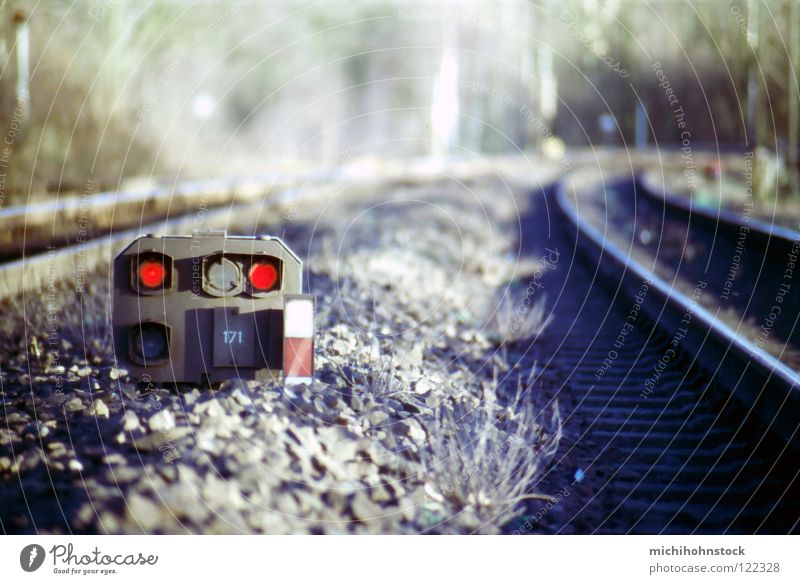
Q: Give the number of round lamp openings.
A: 4